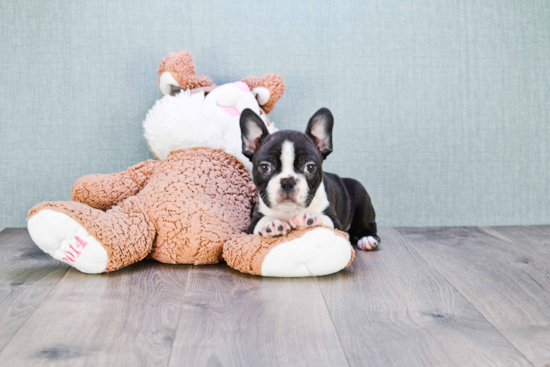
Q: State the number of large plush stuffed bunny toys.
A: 1